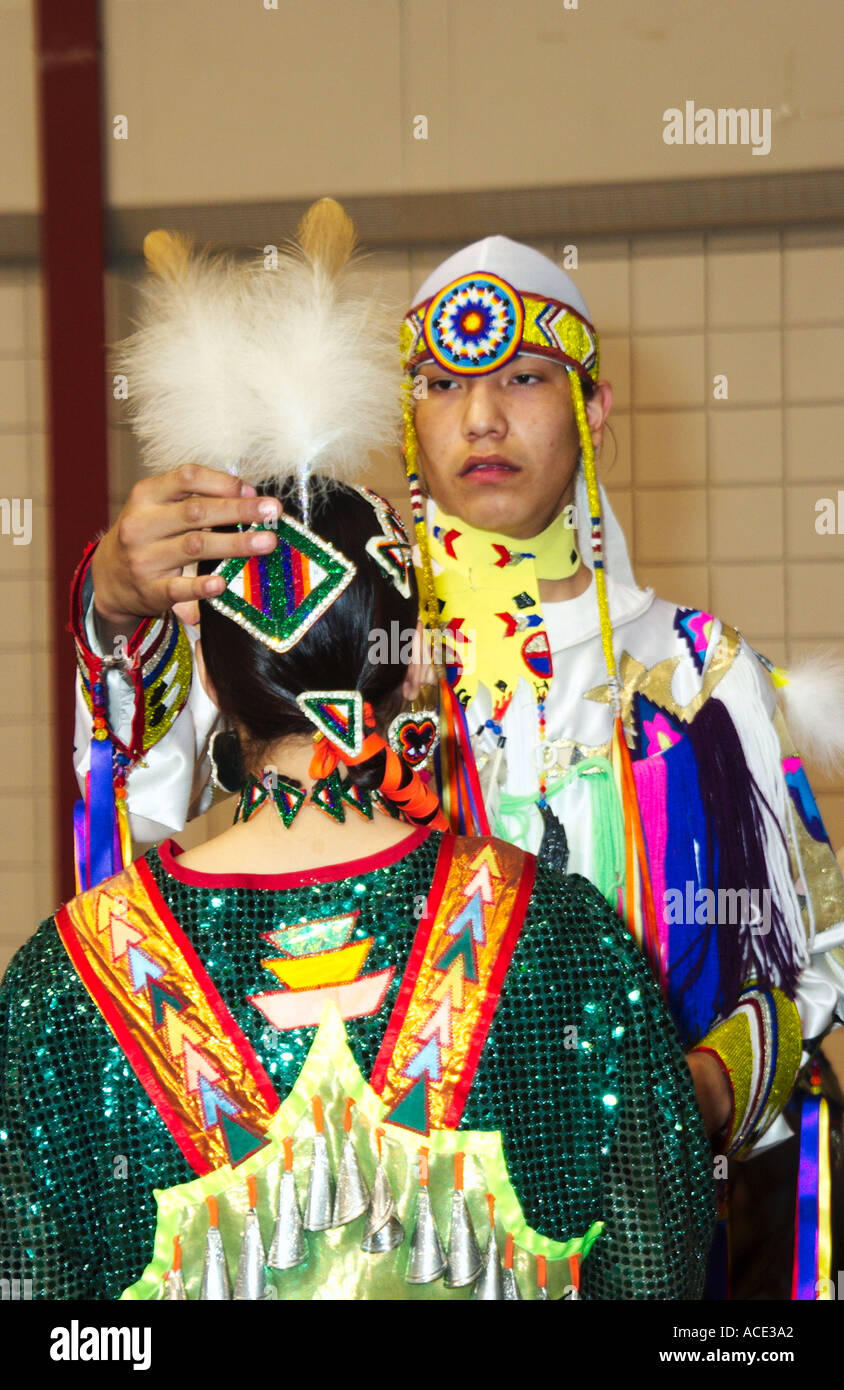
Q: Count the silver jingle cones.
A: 13